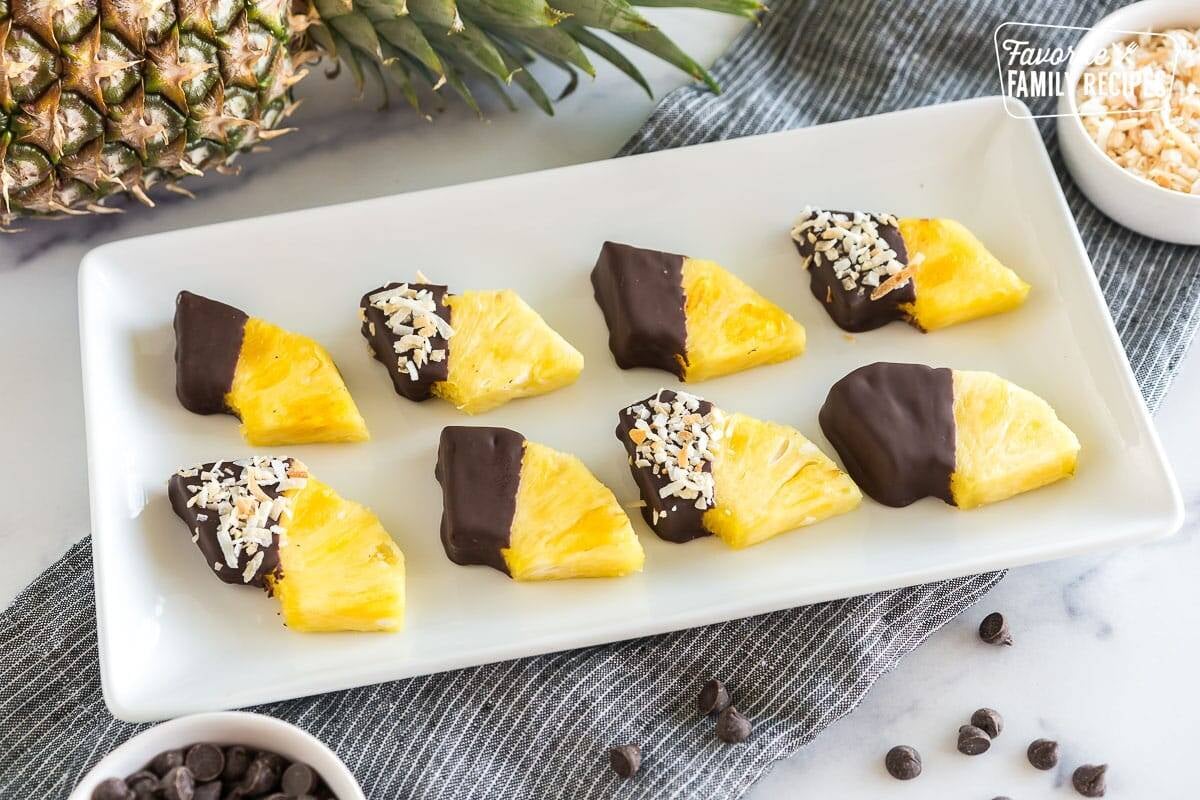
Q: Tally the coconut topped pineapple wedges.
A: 4